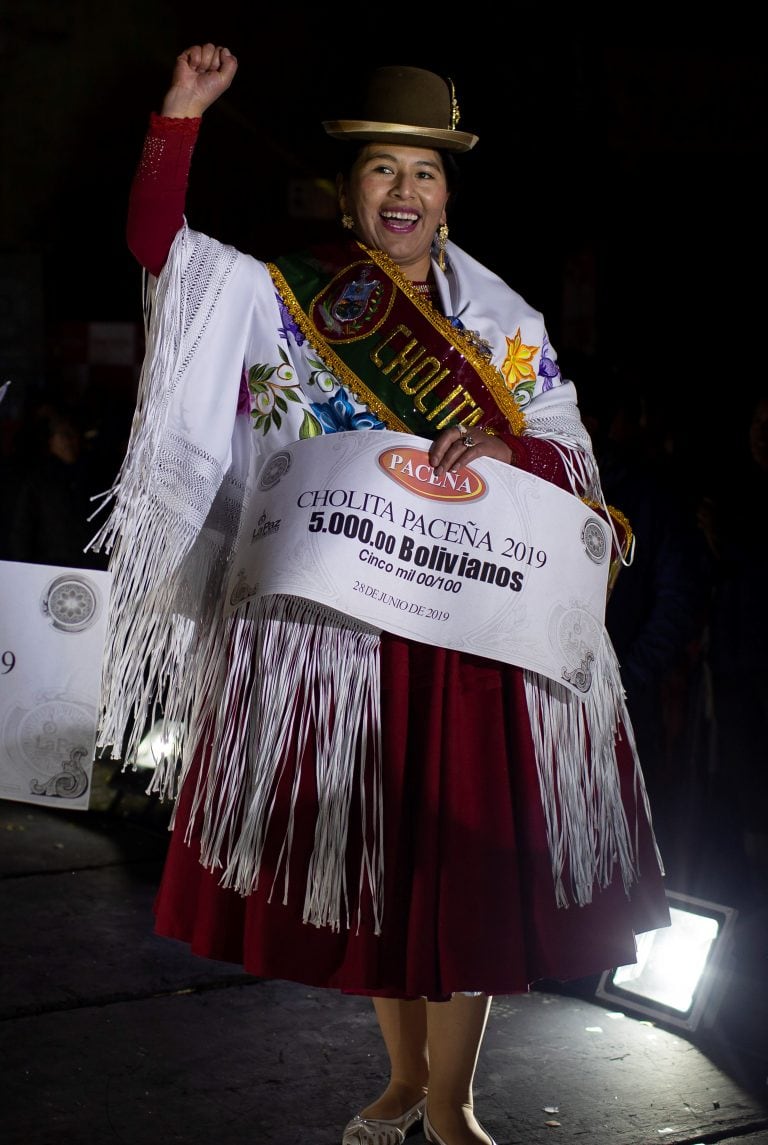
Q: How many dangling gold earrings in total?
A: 2